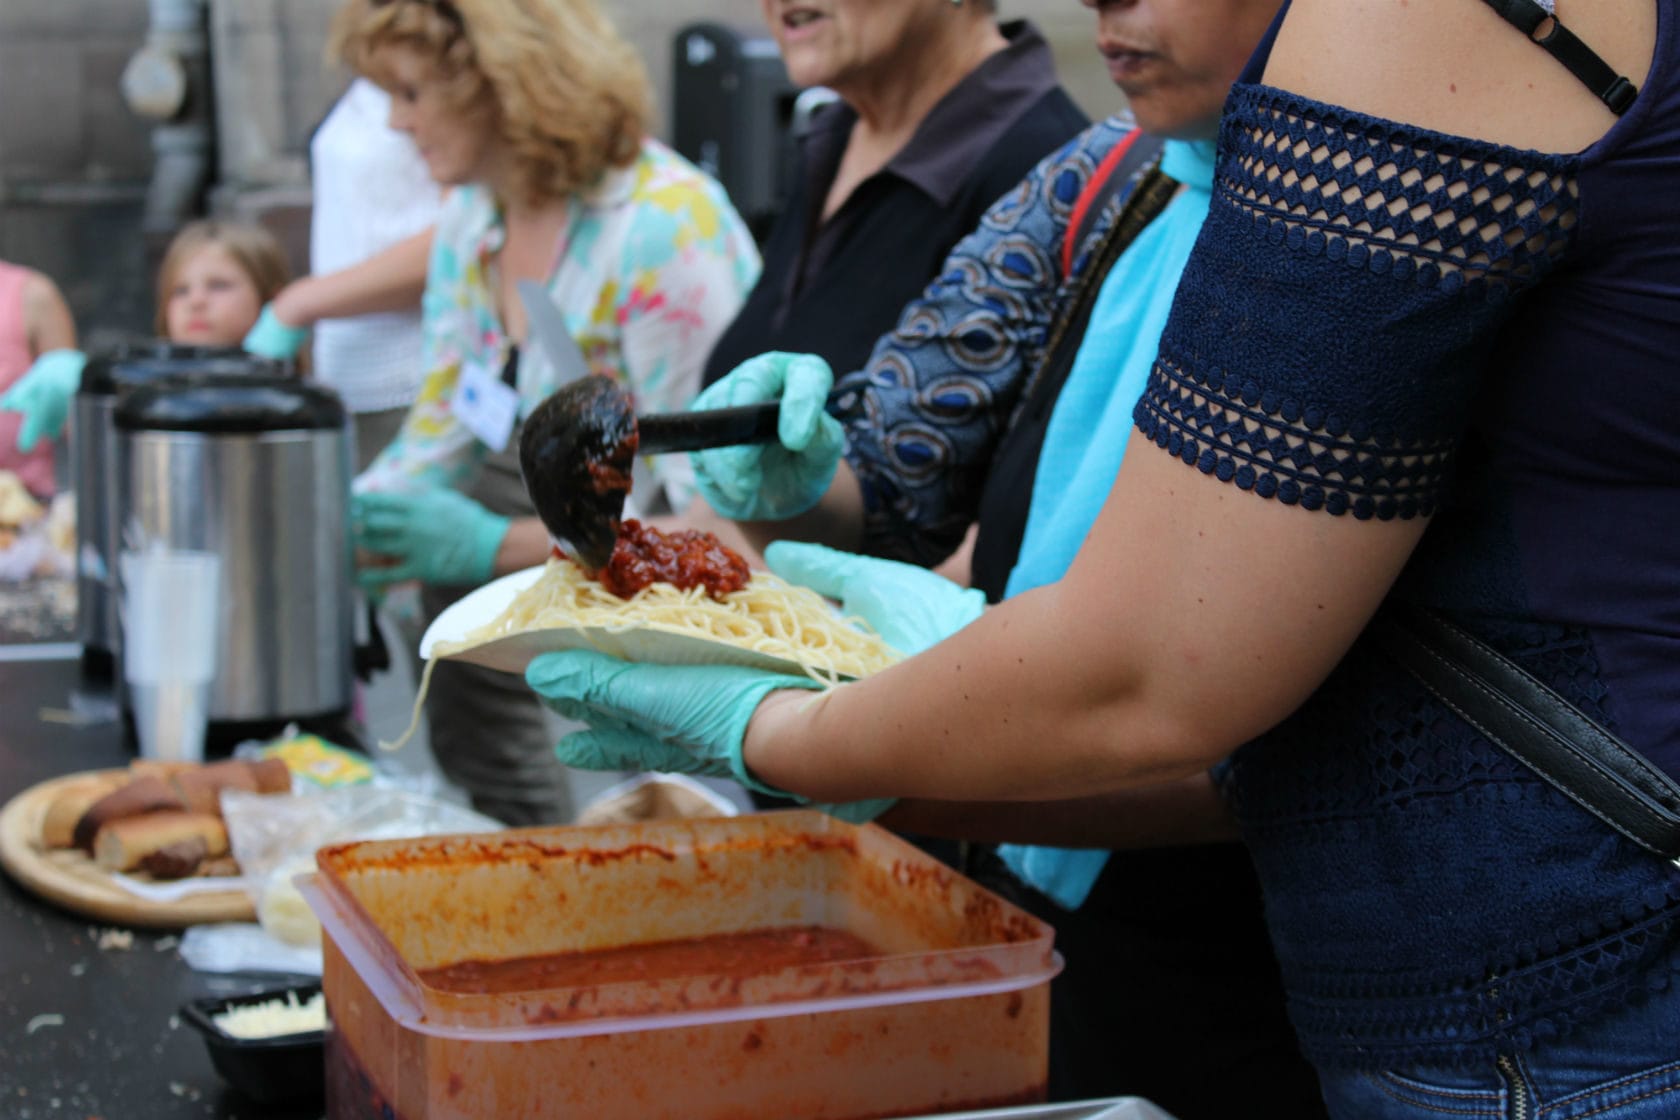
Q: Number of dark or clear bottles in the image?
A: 0